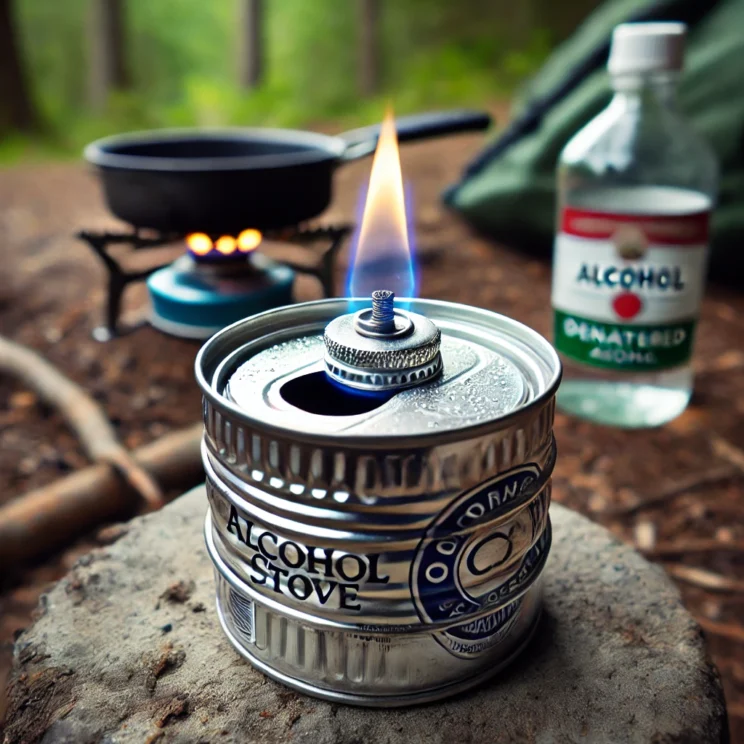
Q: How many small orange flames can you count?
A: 3